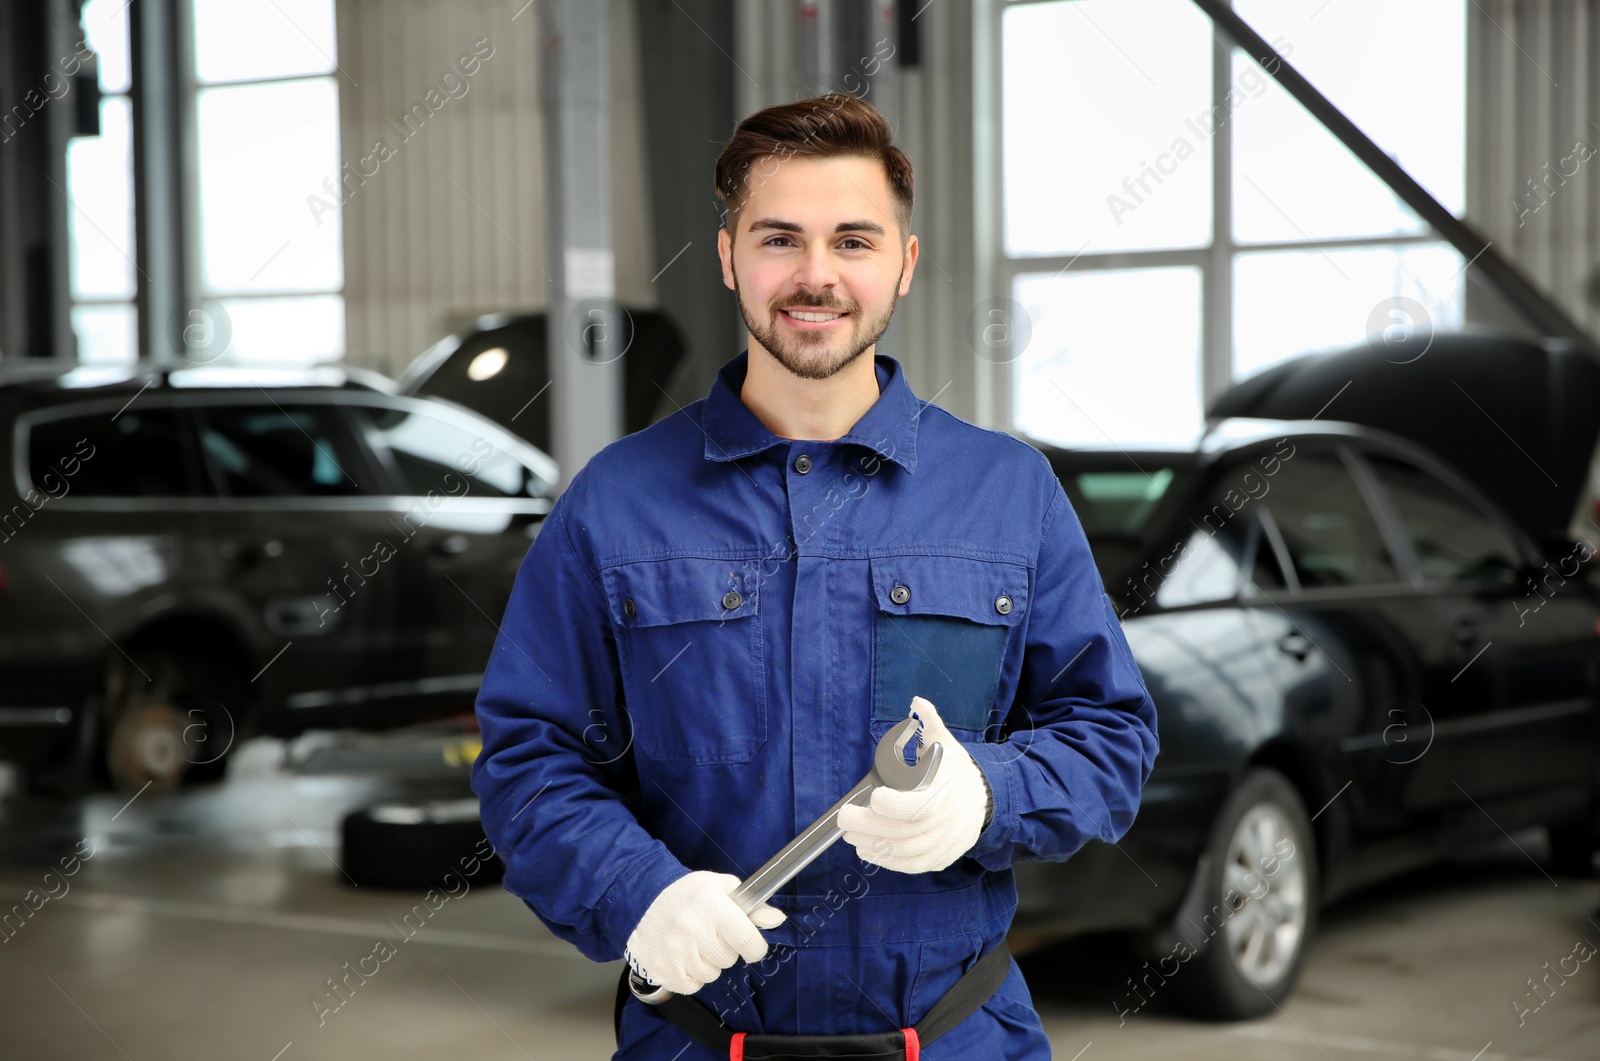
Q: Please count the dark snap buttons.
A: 5